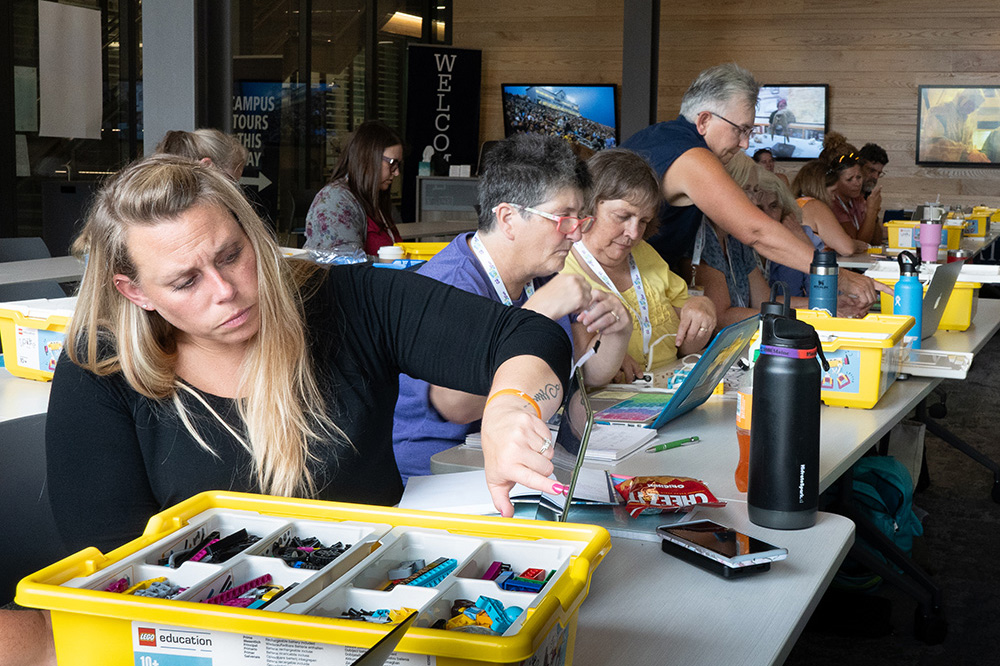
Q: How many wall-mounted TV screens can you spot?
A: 3